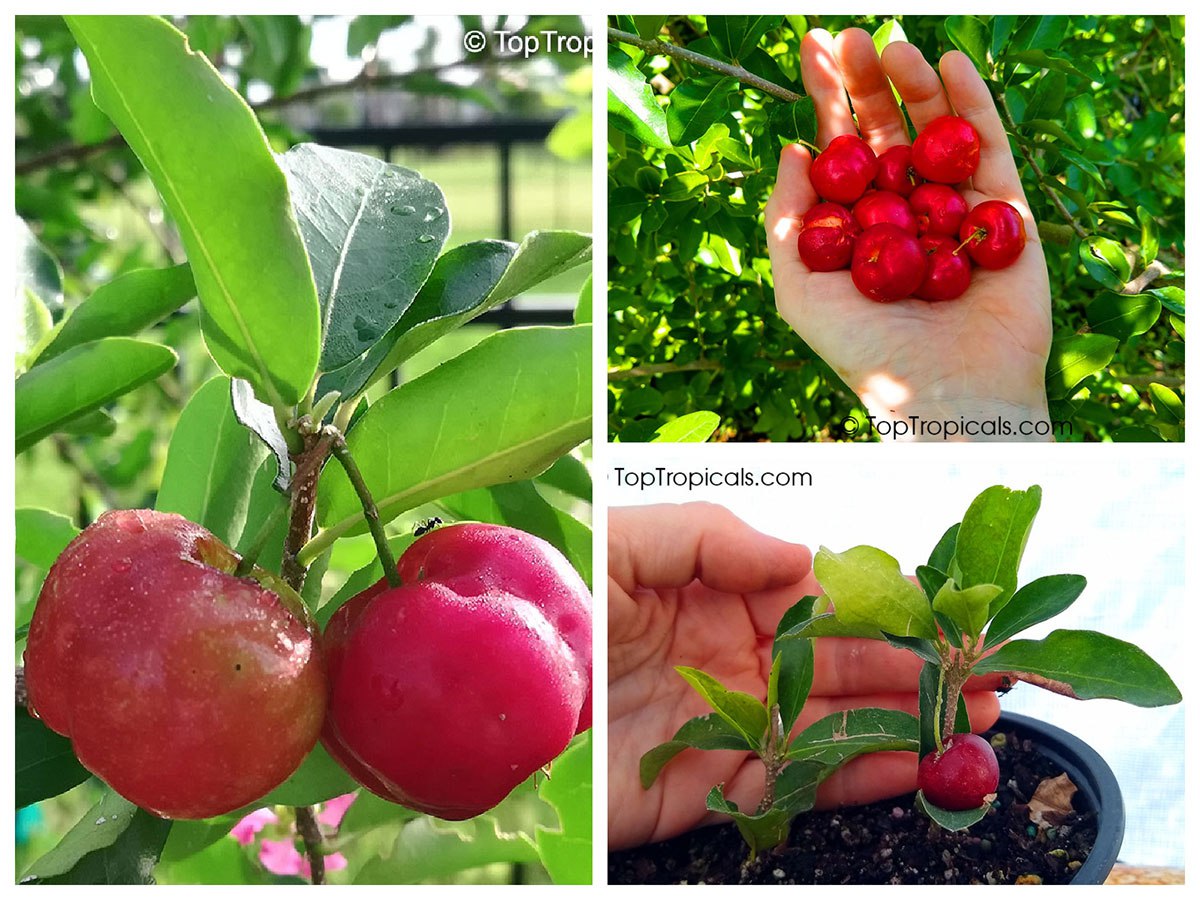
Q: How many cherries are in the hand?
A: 9